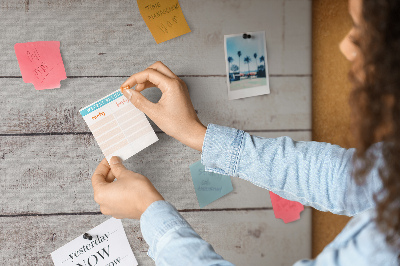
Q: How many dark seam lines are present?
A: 3